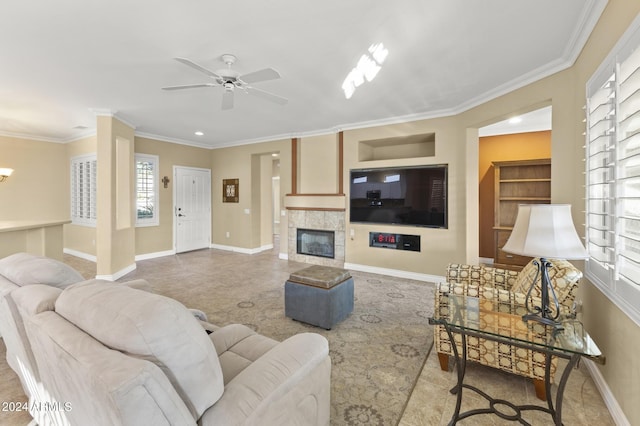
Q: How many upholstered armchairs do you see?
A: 1